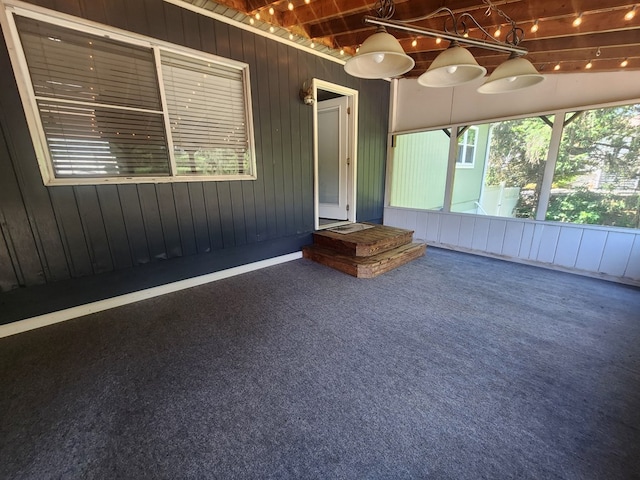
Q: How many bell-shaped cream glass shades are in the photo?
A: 3